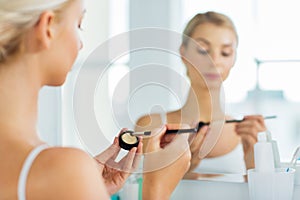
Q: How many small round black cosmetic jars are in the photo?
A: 1